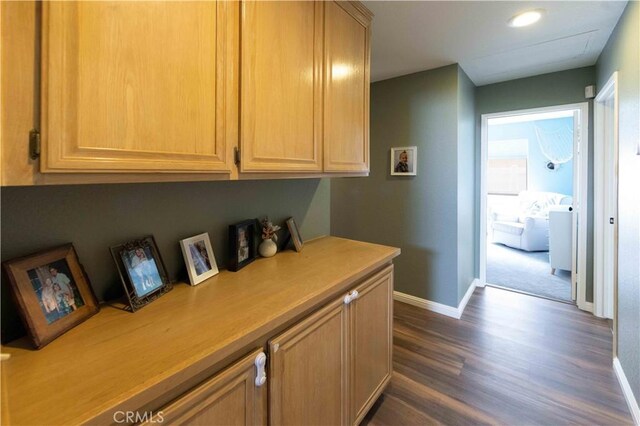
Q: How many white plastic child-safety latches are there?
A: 2